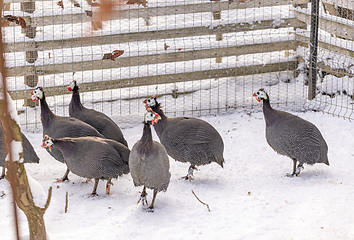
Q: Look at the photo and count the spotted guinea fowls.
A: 7